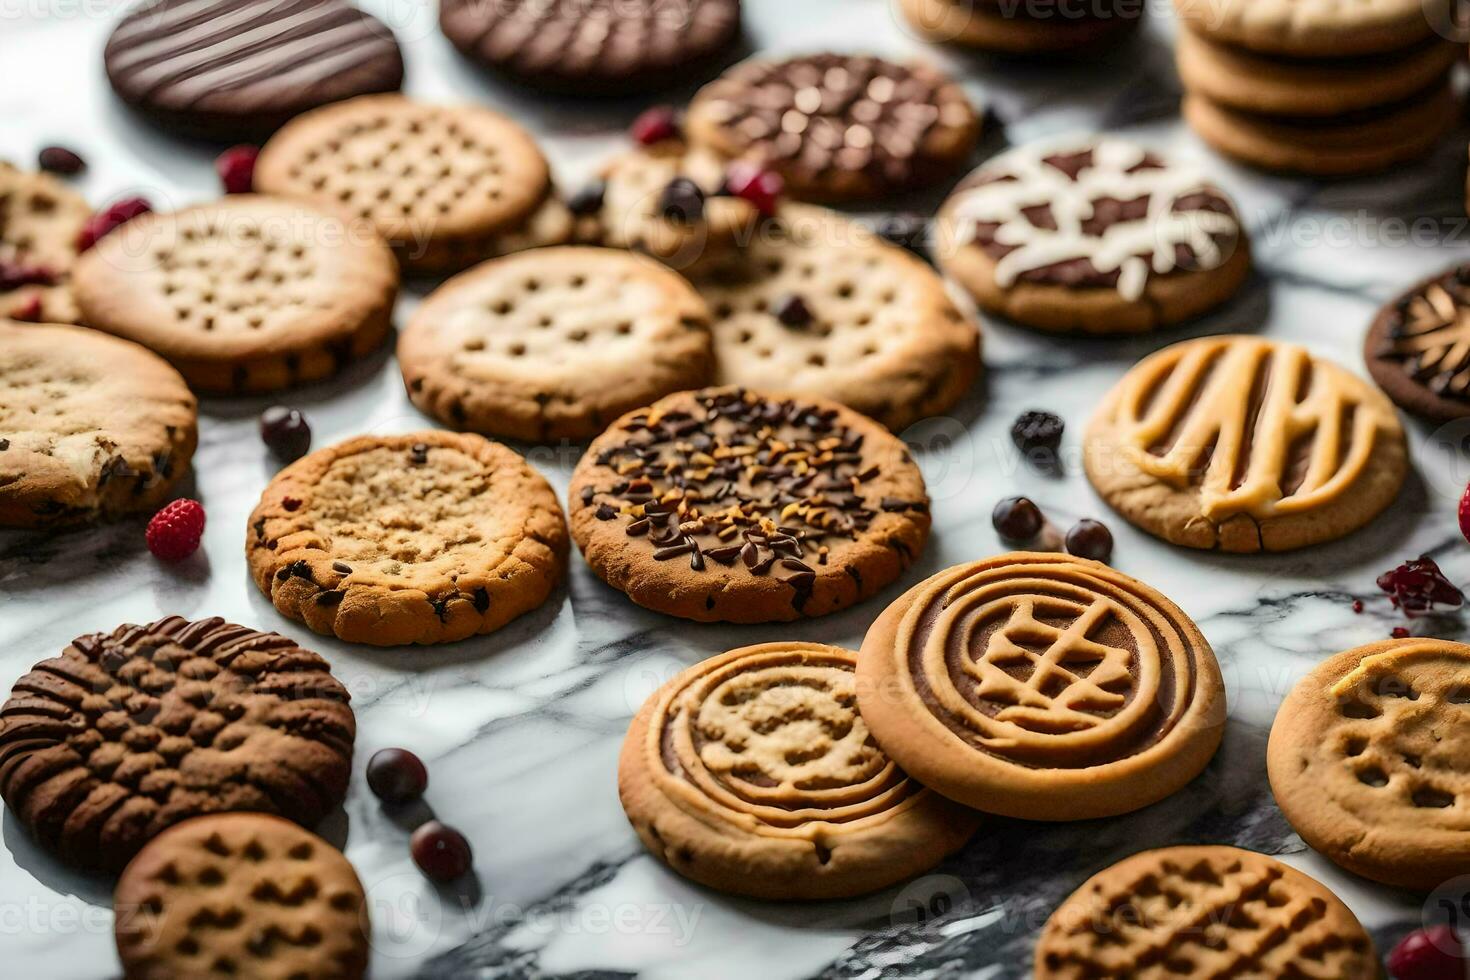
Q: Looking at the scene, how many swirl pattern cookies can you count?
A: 2